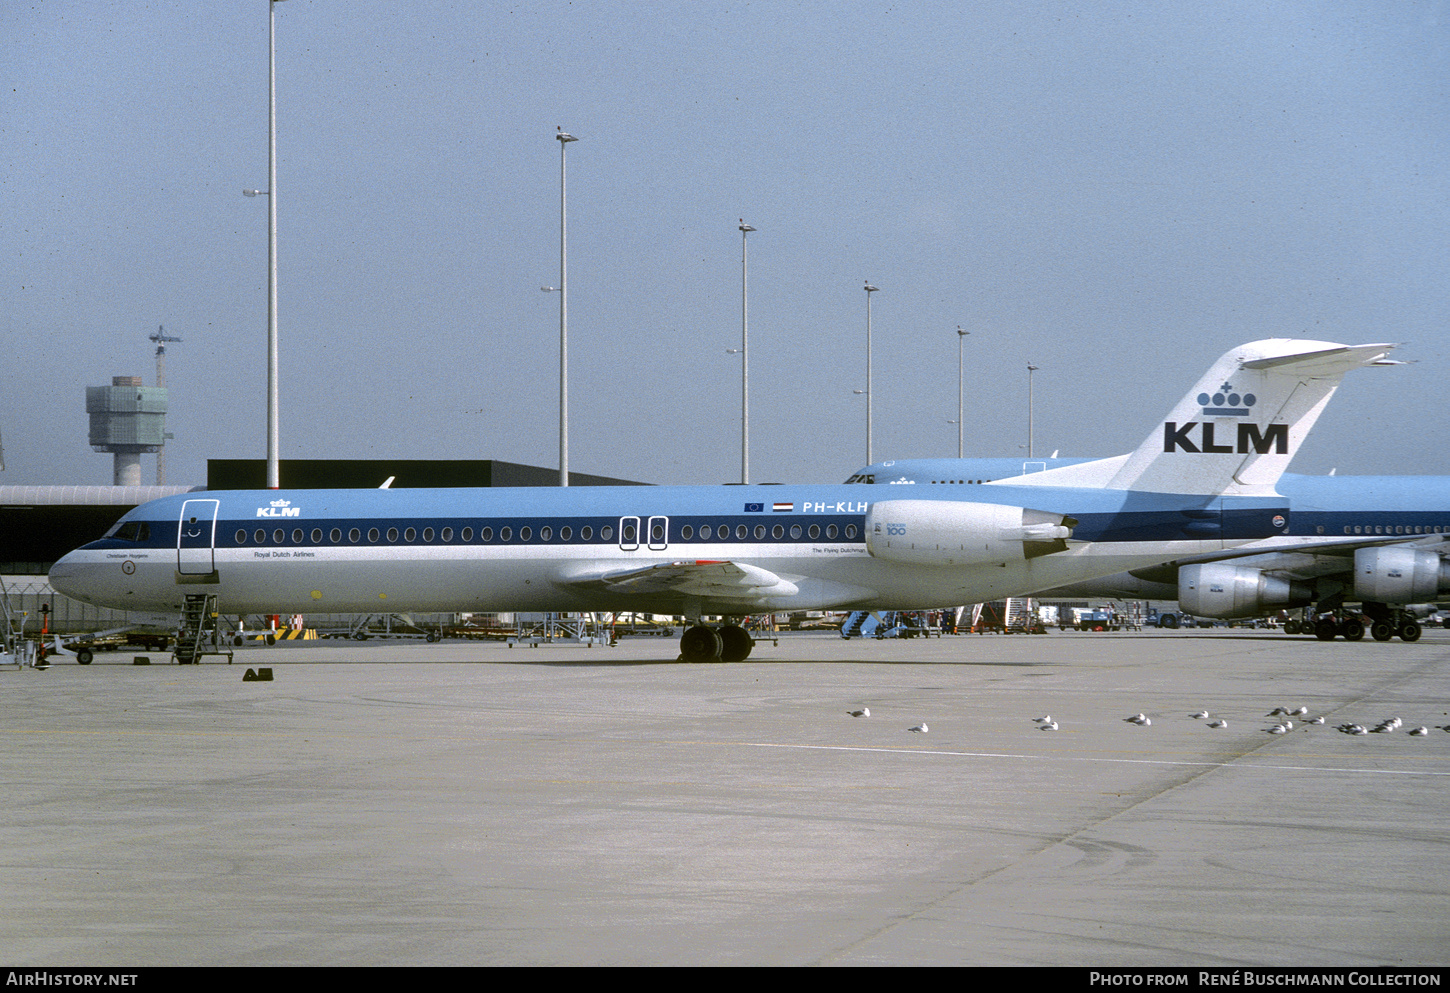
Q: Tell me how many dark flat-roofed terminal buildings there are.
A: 1